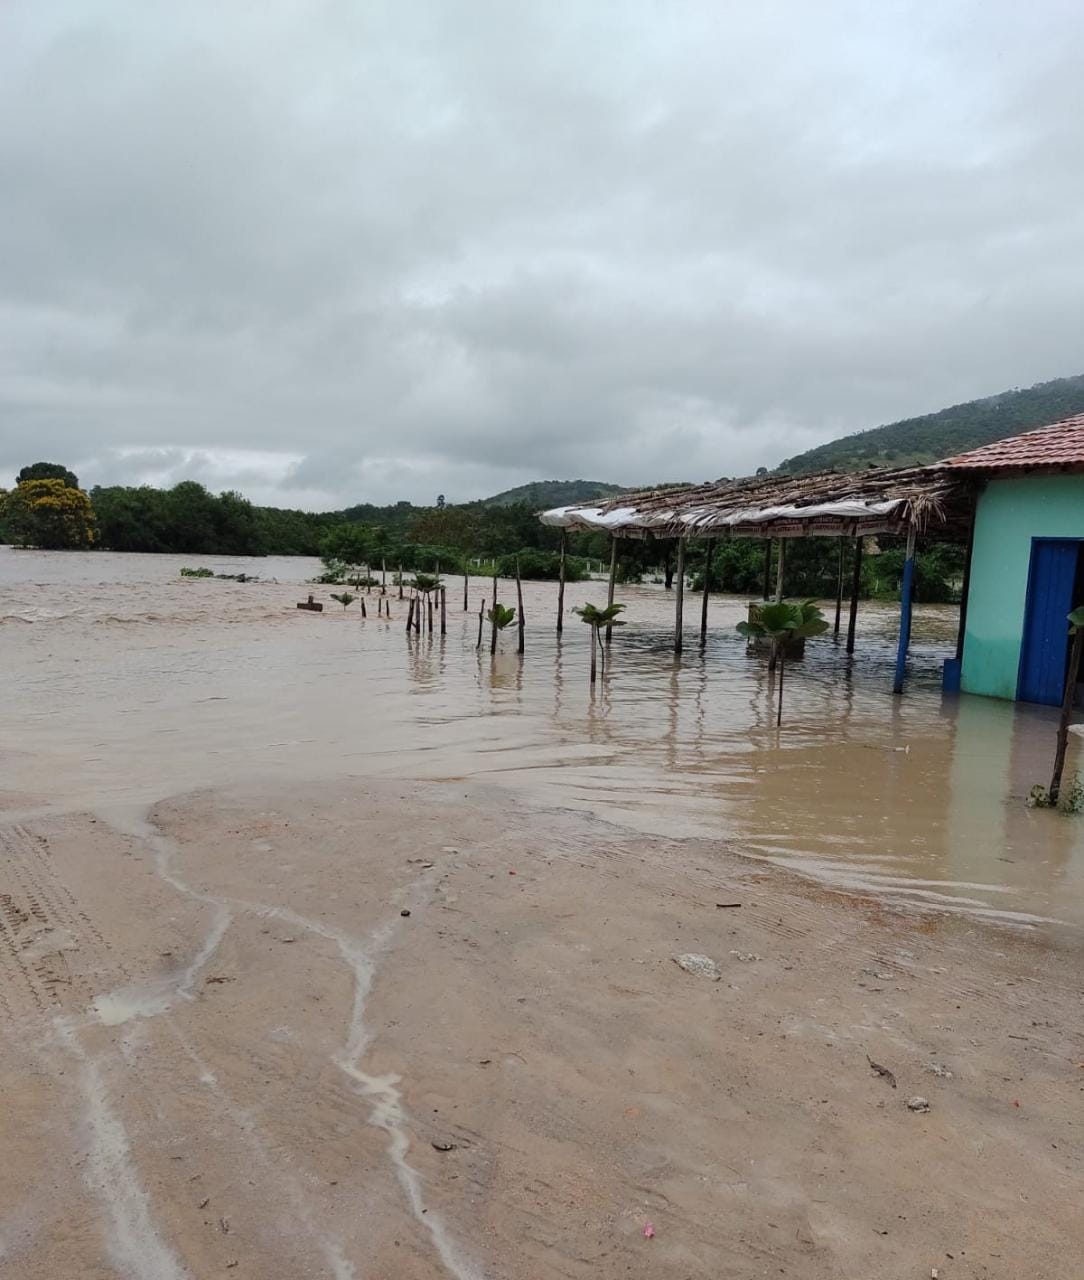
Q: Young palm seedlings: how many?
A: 5